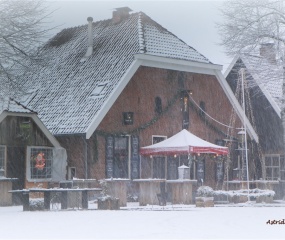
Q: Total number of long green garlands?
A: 2